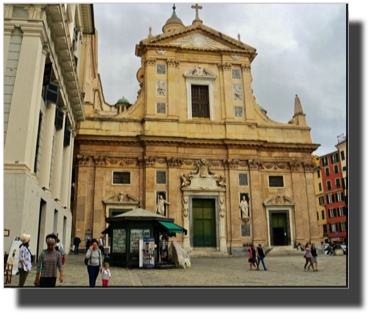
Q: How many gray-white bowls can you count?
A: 0